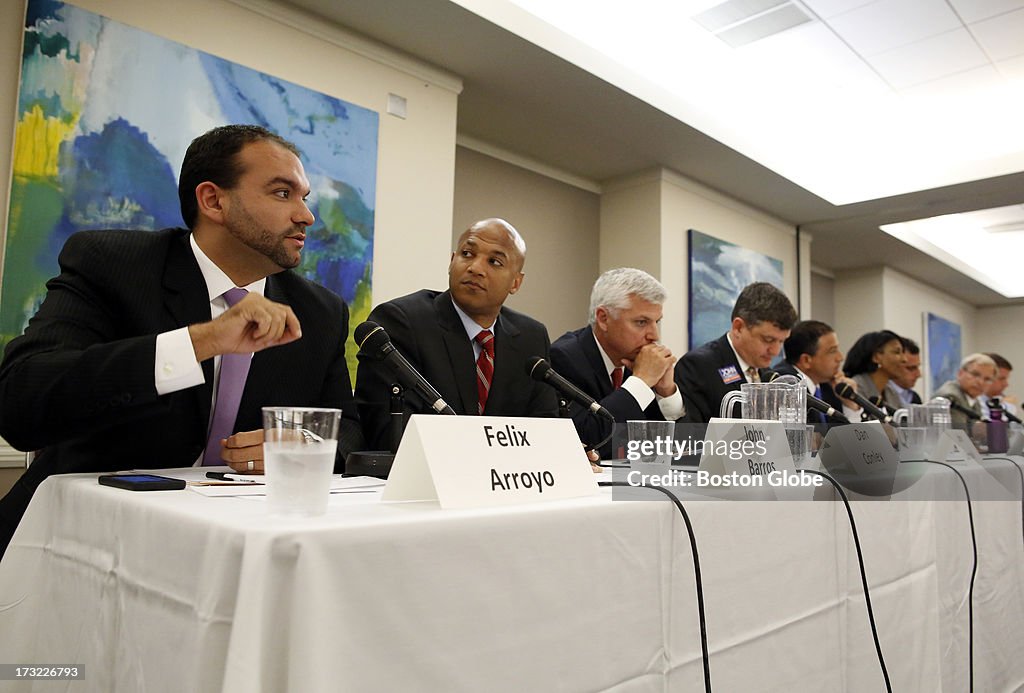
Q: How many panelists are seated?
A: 9